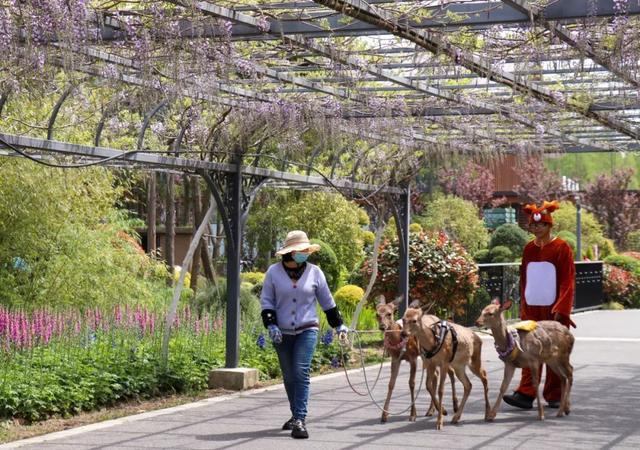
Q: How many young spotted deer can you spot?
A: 3